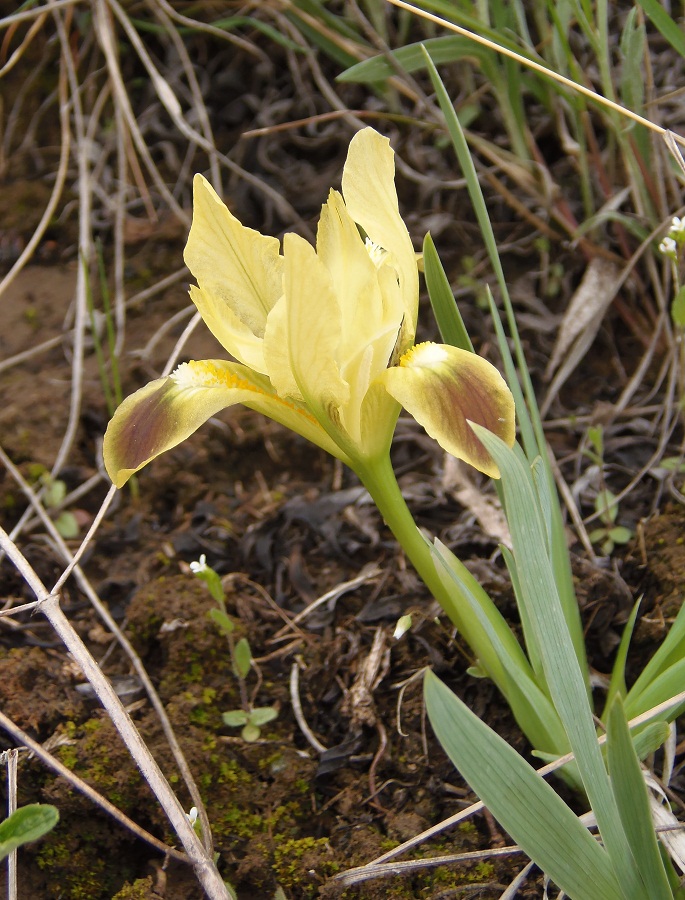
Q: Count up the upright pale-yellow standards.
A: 3